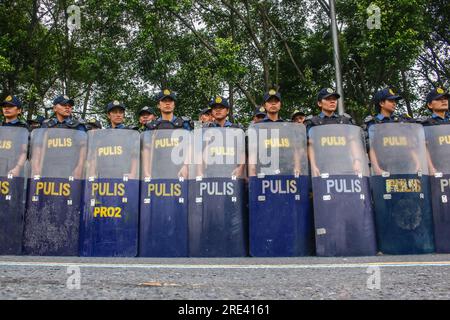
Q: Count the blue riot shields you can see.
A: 9